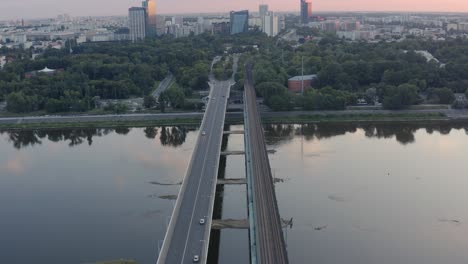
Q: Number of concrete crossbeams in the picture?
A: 4